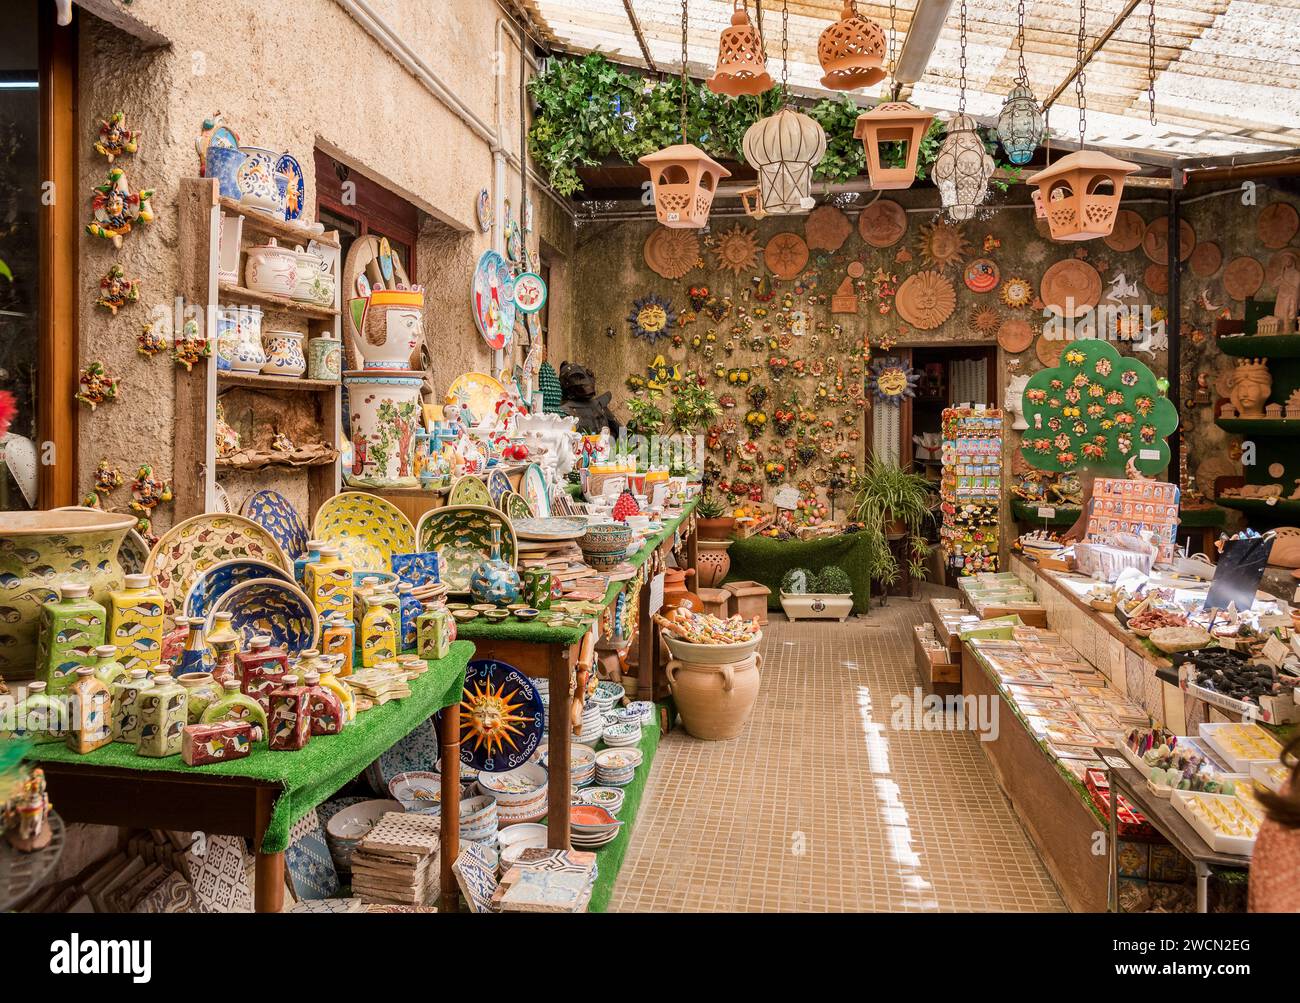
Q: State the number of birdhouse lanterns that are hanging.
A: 3